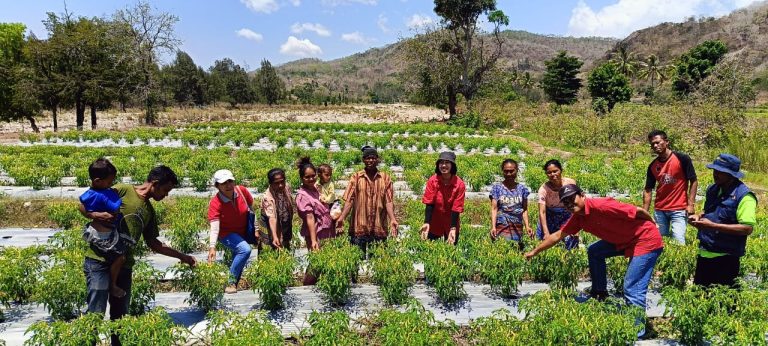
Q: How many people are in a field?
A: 13